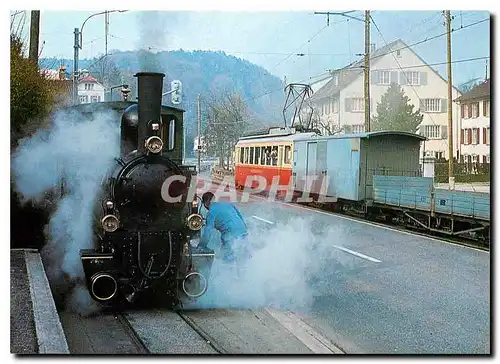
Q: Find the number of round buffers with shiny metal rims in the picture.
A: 2